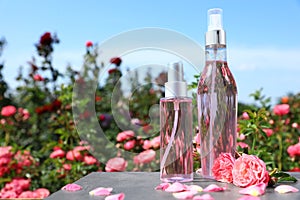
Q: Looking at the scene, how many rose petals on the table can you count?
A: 12